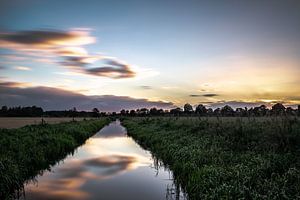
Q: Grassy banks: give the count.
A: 2